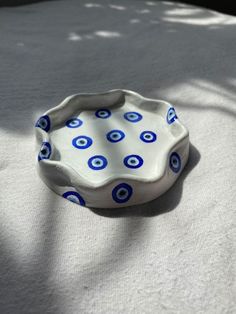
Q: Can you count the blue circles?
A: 14